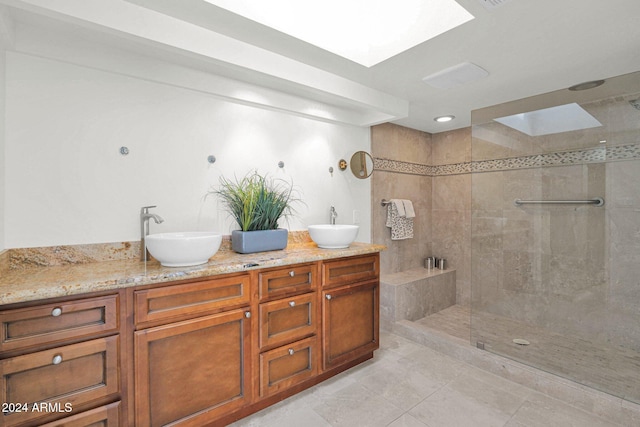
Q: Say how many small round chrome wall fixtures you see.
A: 4